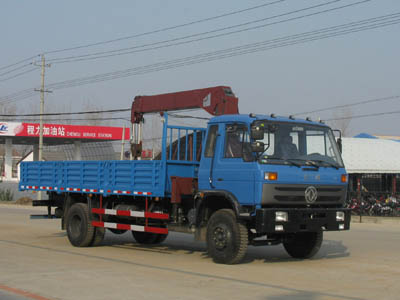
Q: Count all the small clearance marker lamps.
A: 5